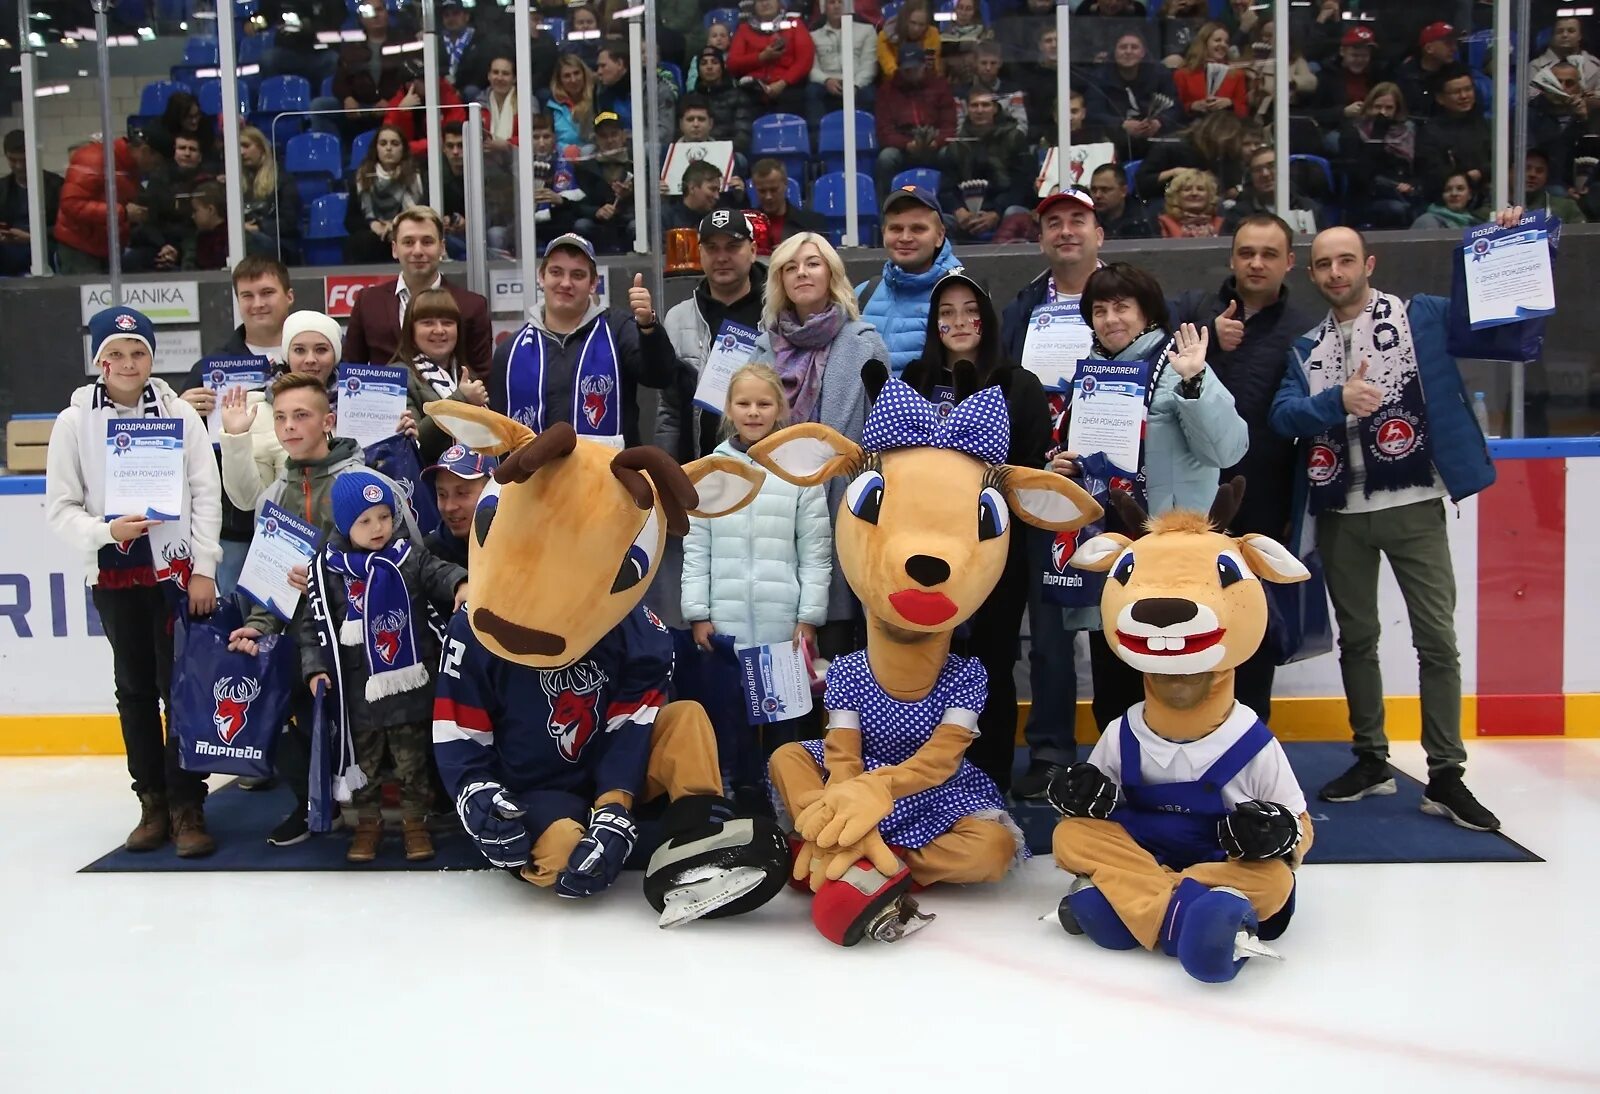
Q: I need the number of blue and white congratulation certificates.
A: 10